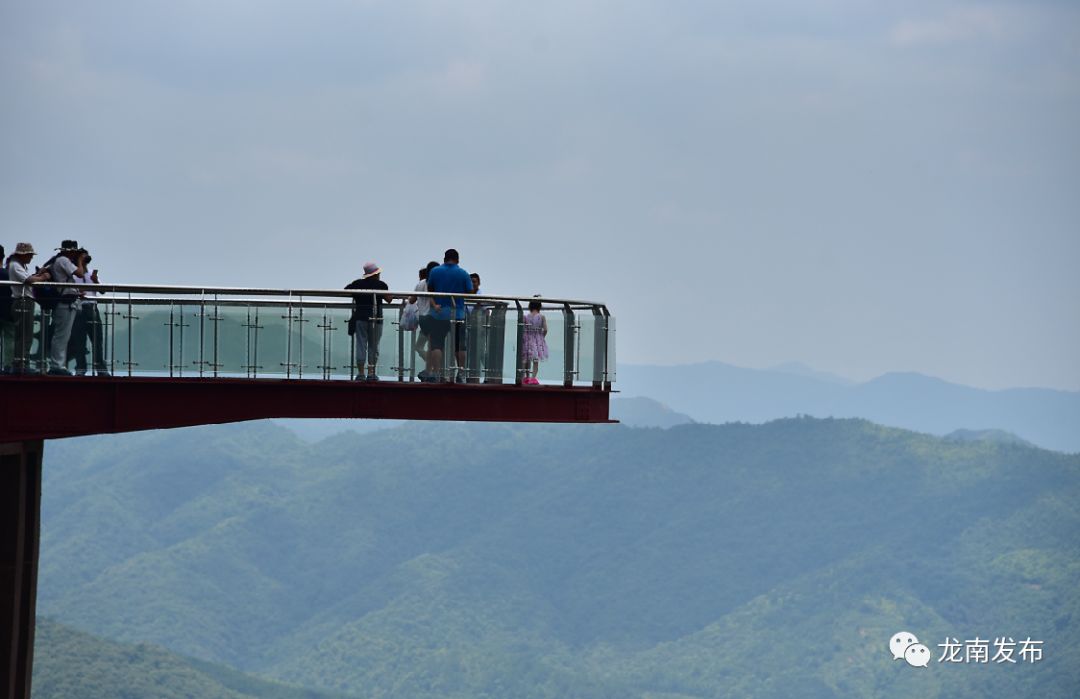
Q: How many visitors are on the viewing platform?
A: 10